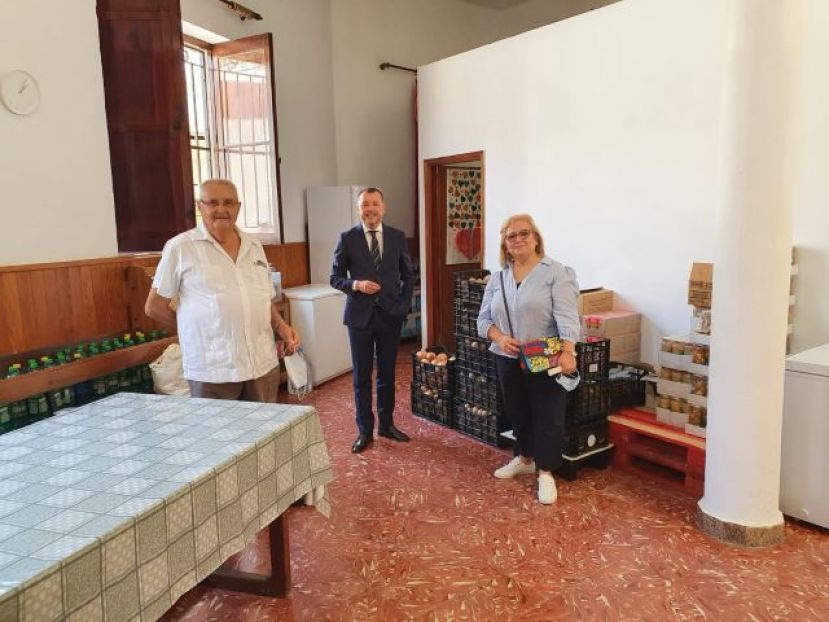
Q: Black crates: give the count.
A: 11